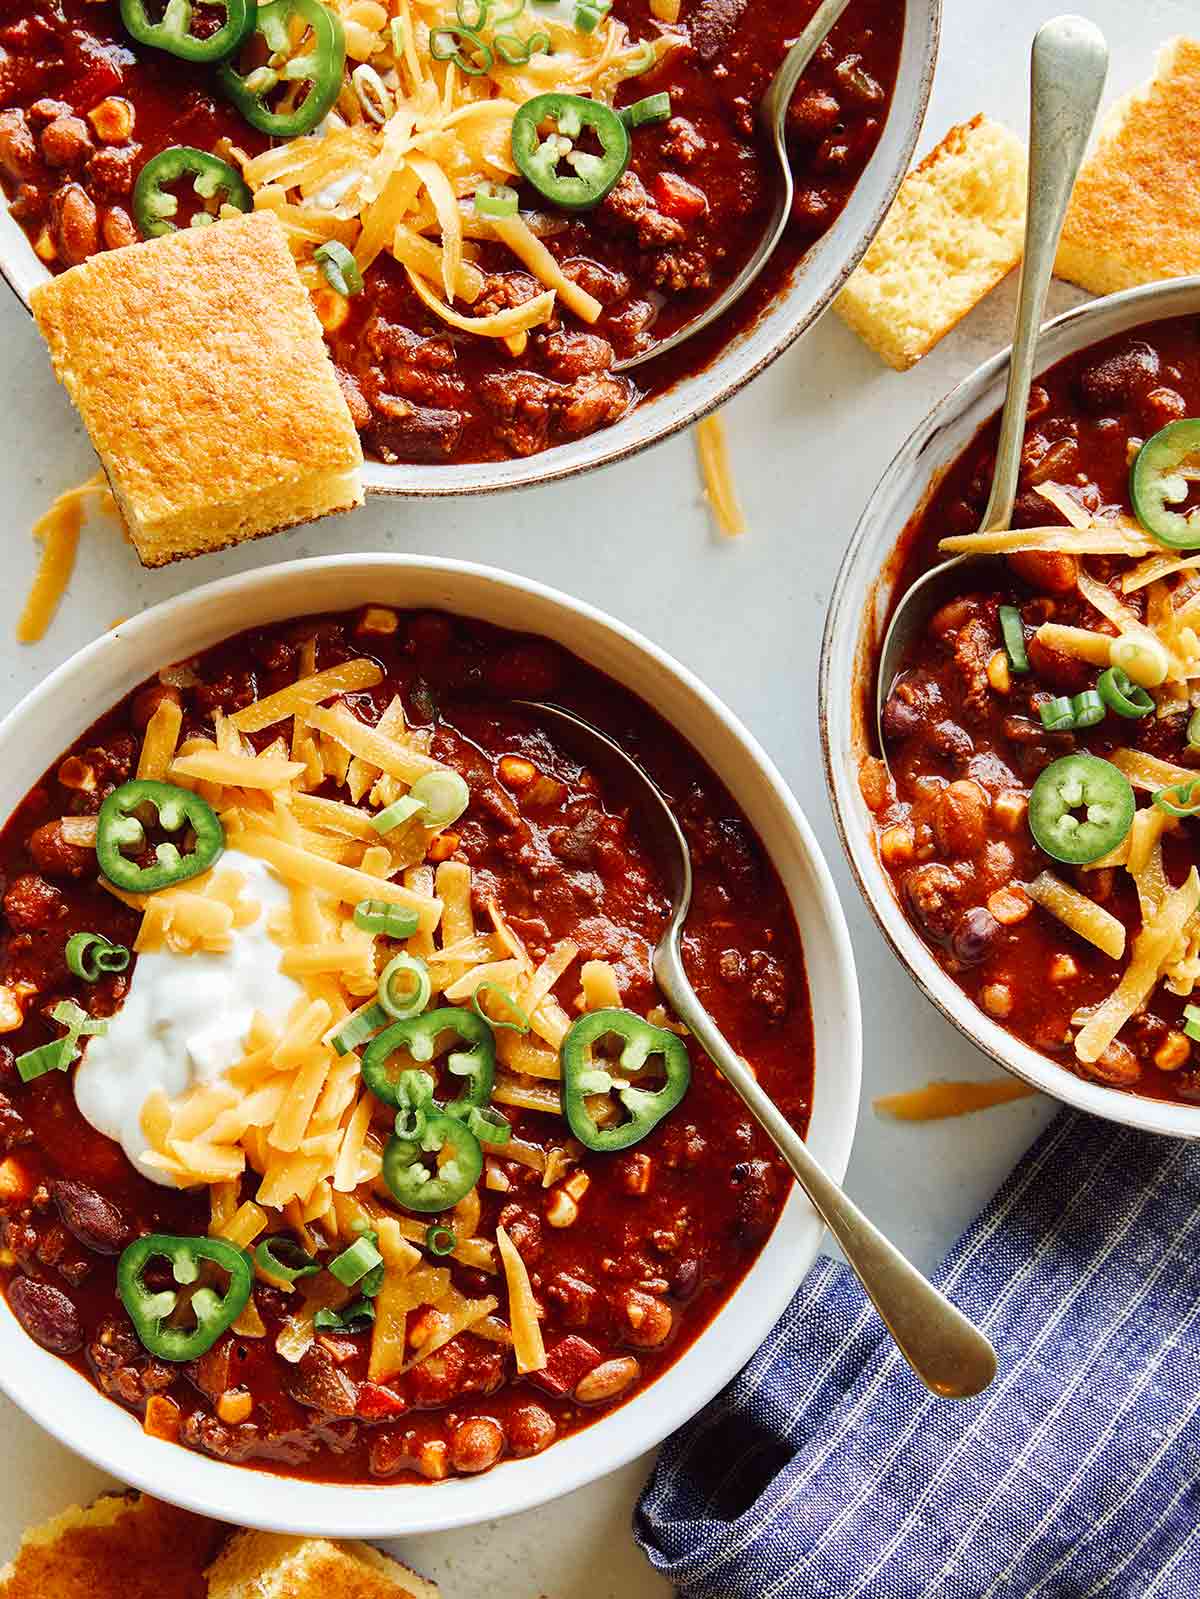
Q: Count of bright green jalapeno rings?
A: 11